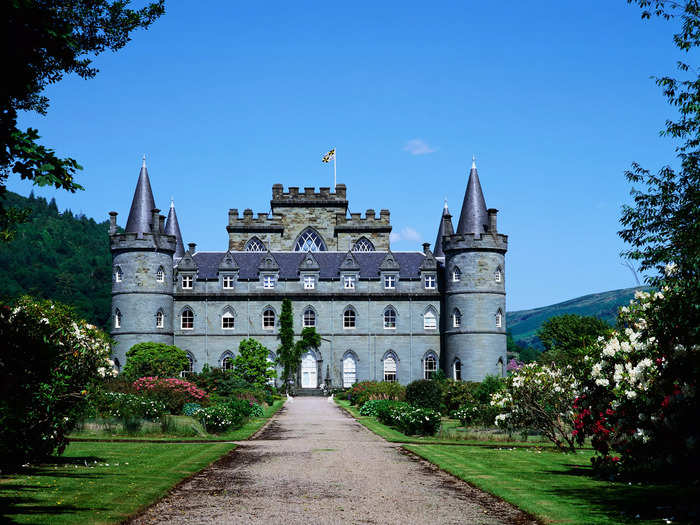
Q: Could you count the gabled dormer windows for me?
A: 7